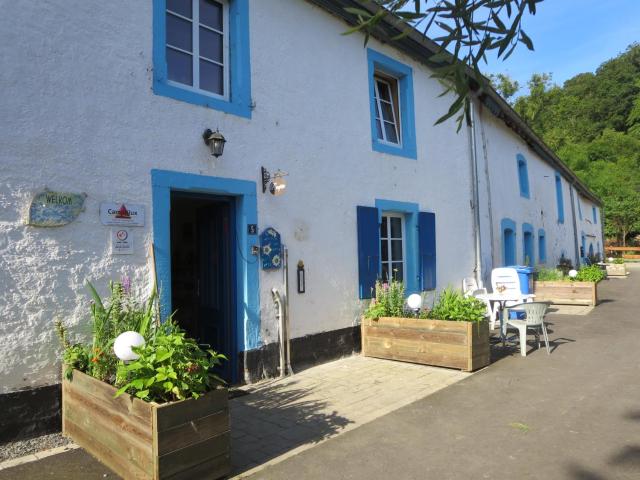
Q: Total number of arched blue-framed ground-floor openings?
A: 3